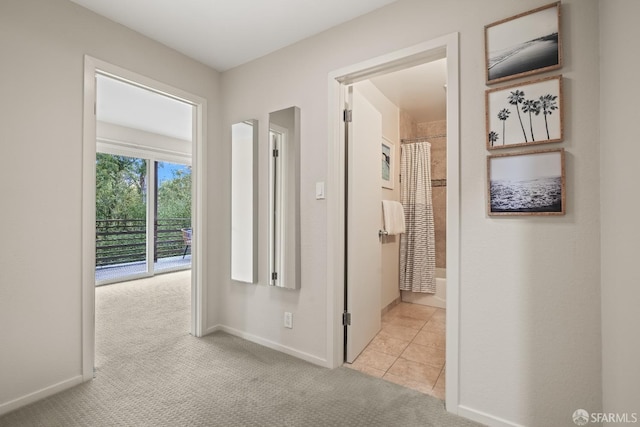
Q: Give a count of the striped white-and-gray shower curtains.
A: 1